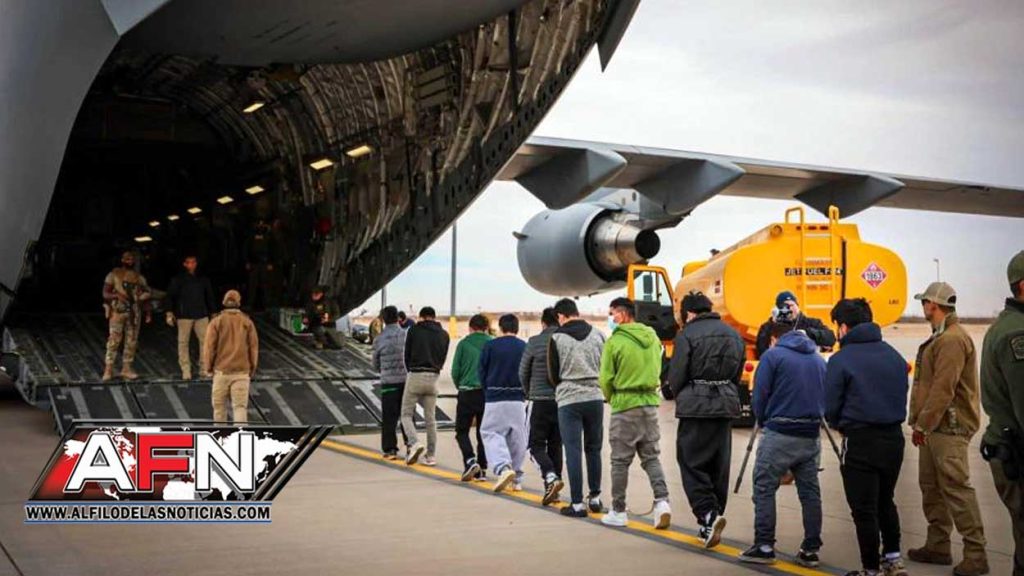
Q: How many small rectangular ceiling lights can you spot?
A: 9